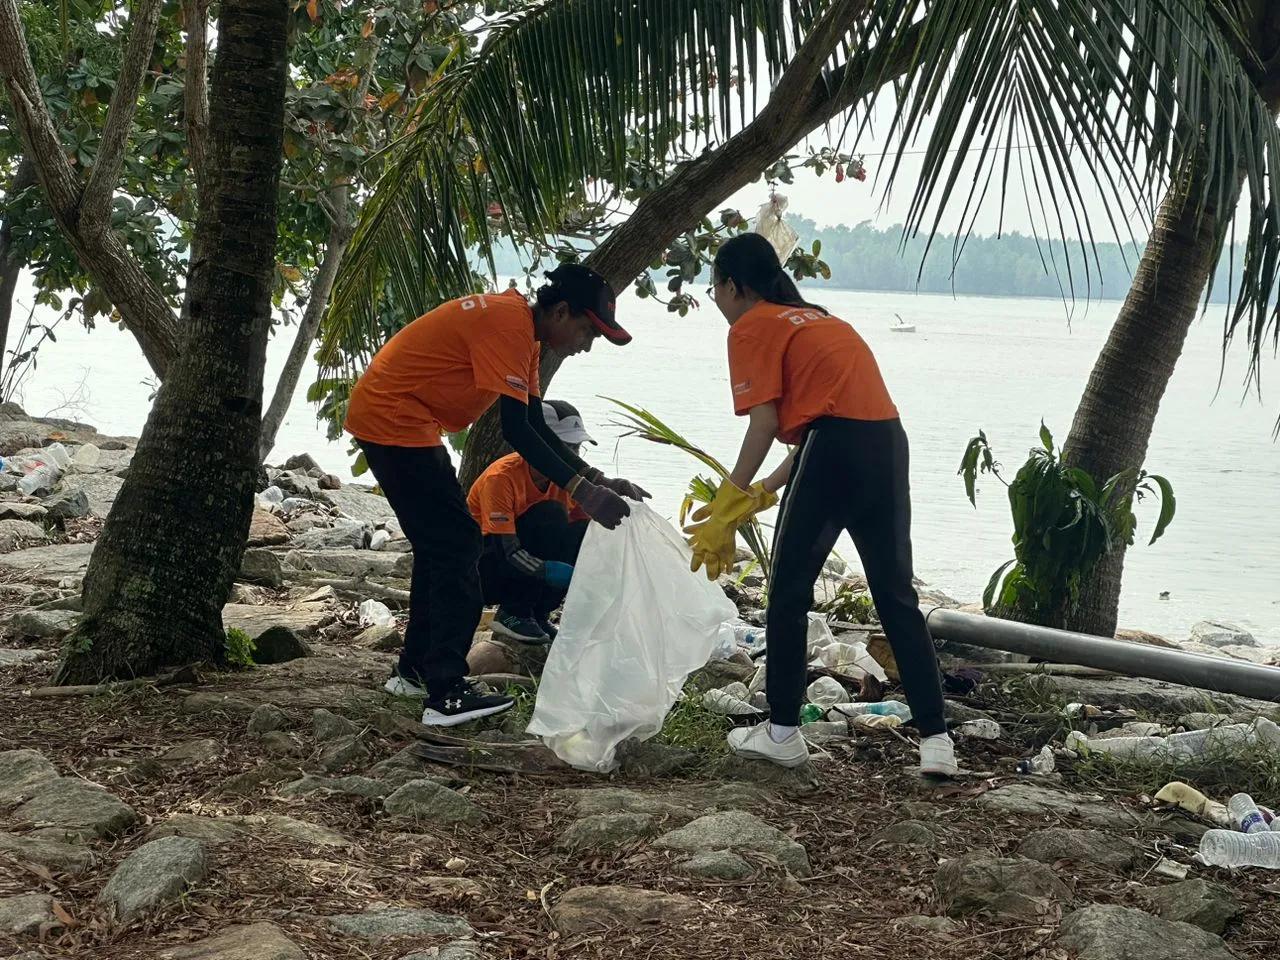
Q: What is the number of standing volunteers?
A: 2